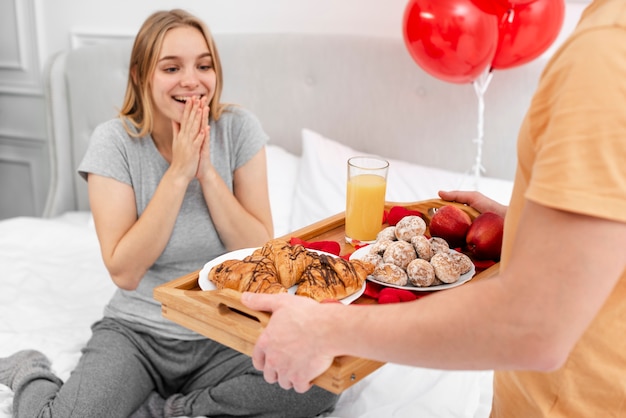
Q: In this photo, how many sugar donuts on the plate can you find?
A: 11